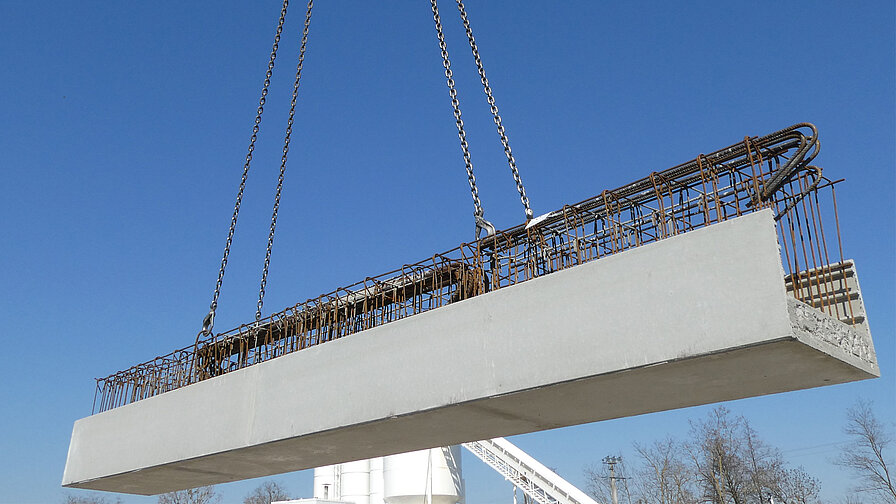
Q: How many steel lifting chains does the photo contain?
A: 4